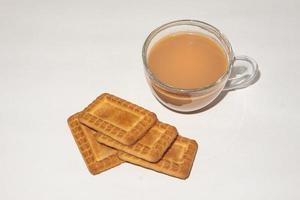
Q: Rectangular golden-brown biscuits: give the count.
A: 4